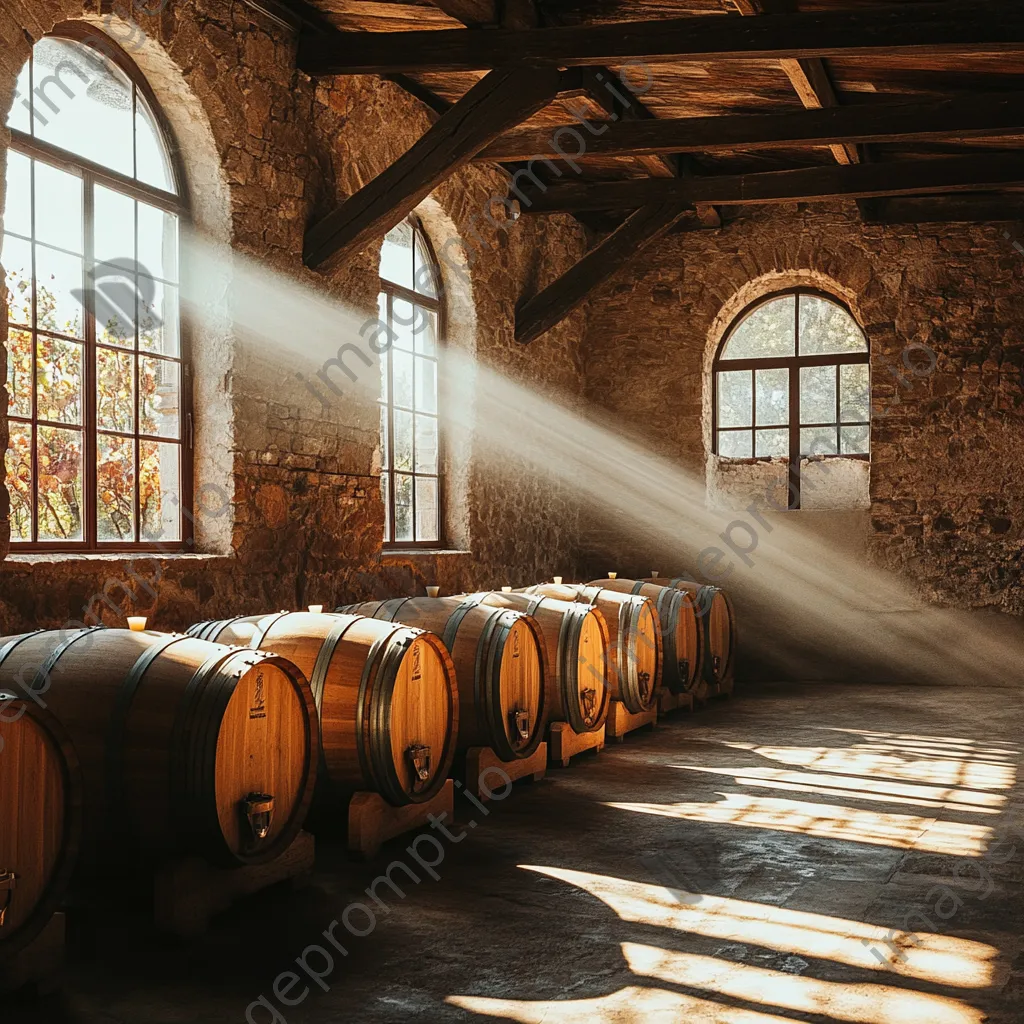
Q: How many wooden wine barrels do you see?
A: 8